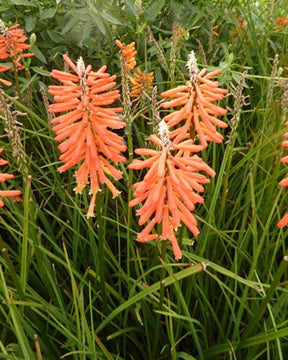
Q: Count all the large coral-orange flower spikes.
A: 3